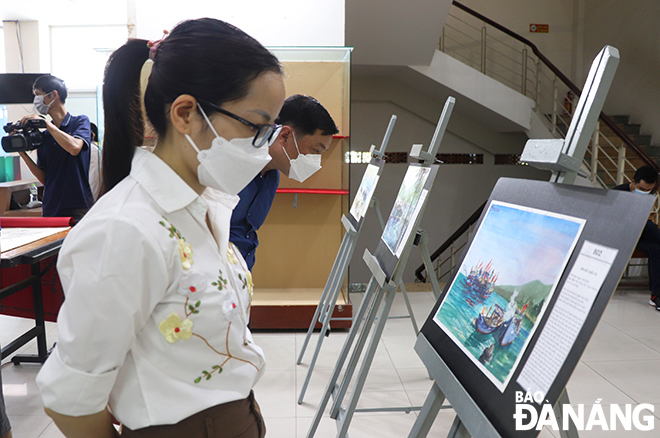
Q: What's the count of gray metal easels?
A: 3